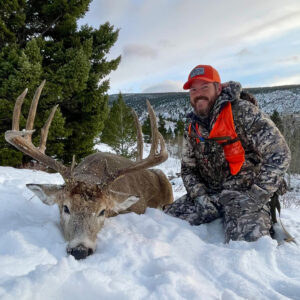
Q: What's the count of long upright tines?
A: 5